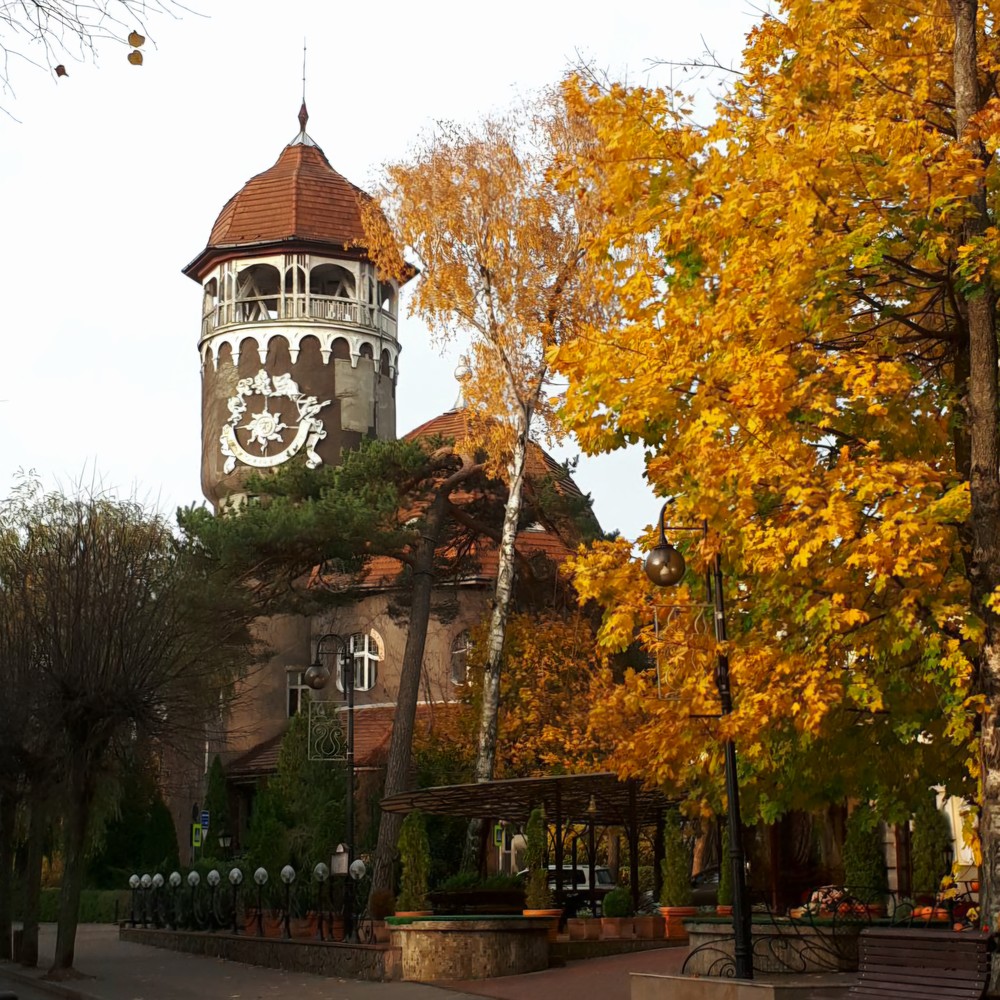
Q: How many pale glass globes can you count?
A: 11